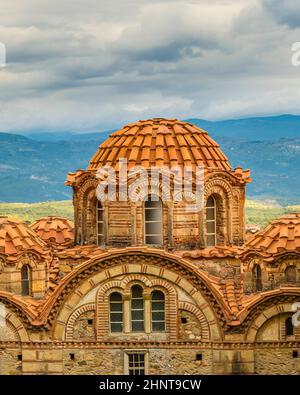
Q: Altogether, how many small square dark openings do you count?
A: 6